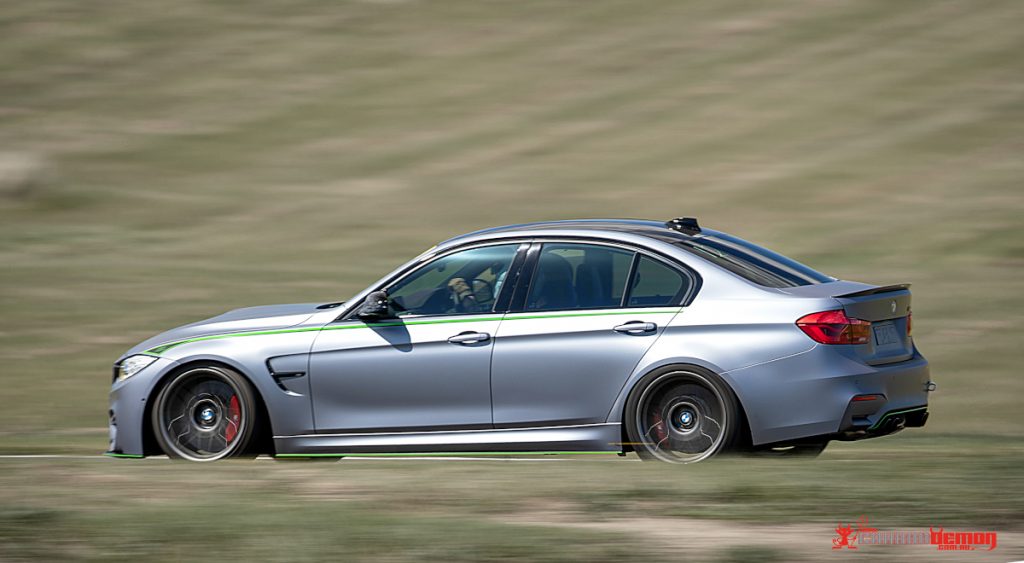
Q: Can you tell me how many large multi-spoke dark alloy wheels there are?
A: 2